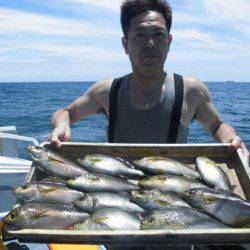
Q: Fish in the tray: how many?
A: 13